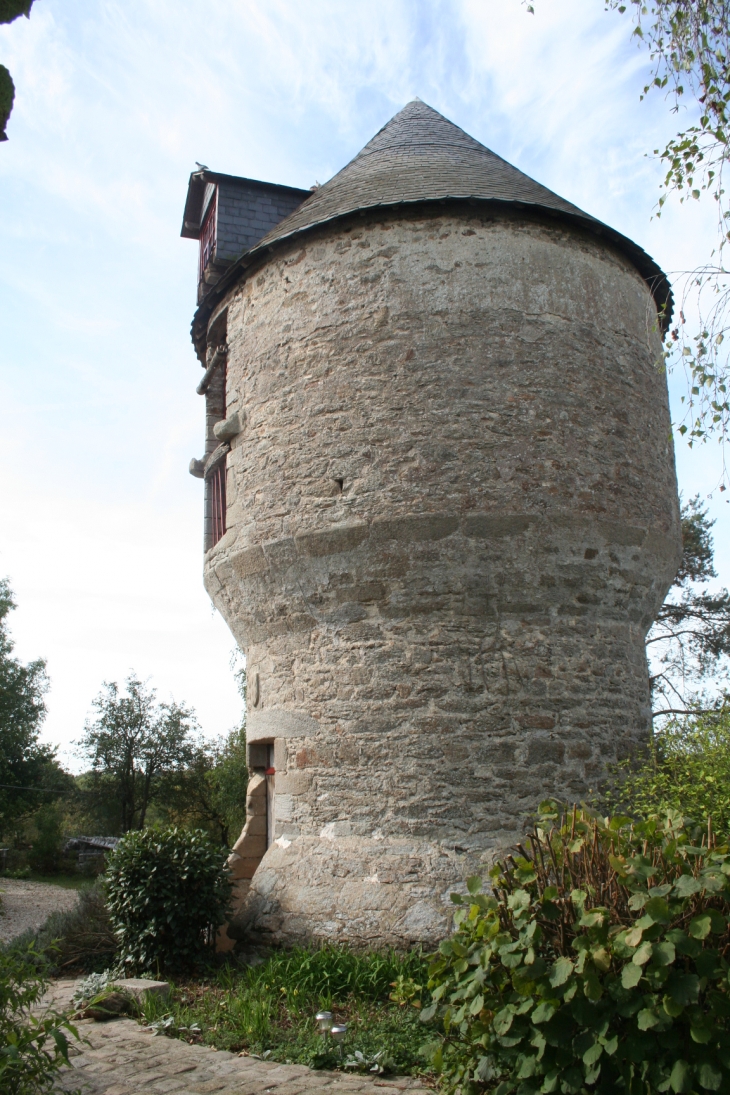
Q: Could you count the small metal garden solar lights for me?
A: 2